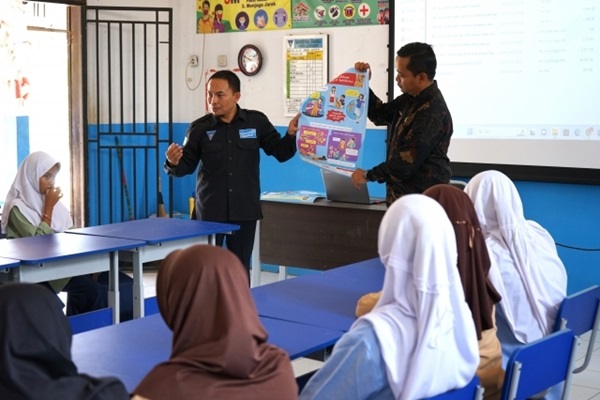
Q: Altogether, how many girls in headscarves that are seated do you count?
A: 6